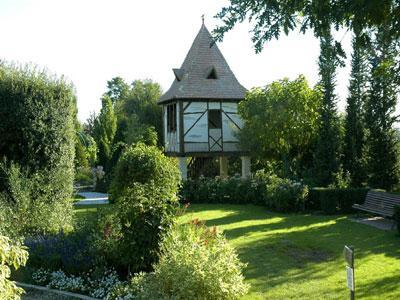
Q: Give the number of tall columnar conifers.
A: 3